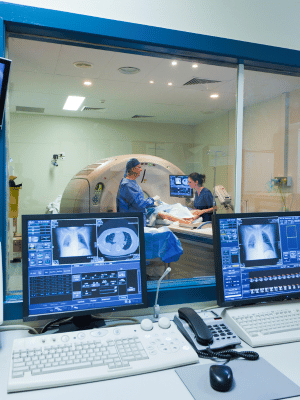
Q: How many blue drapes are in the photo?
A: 1